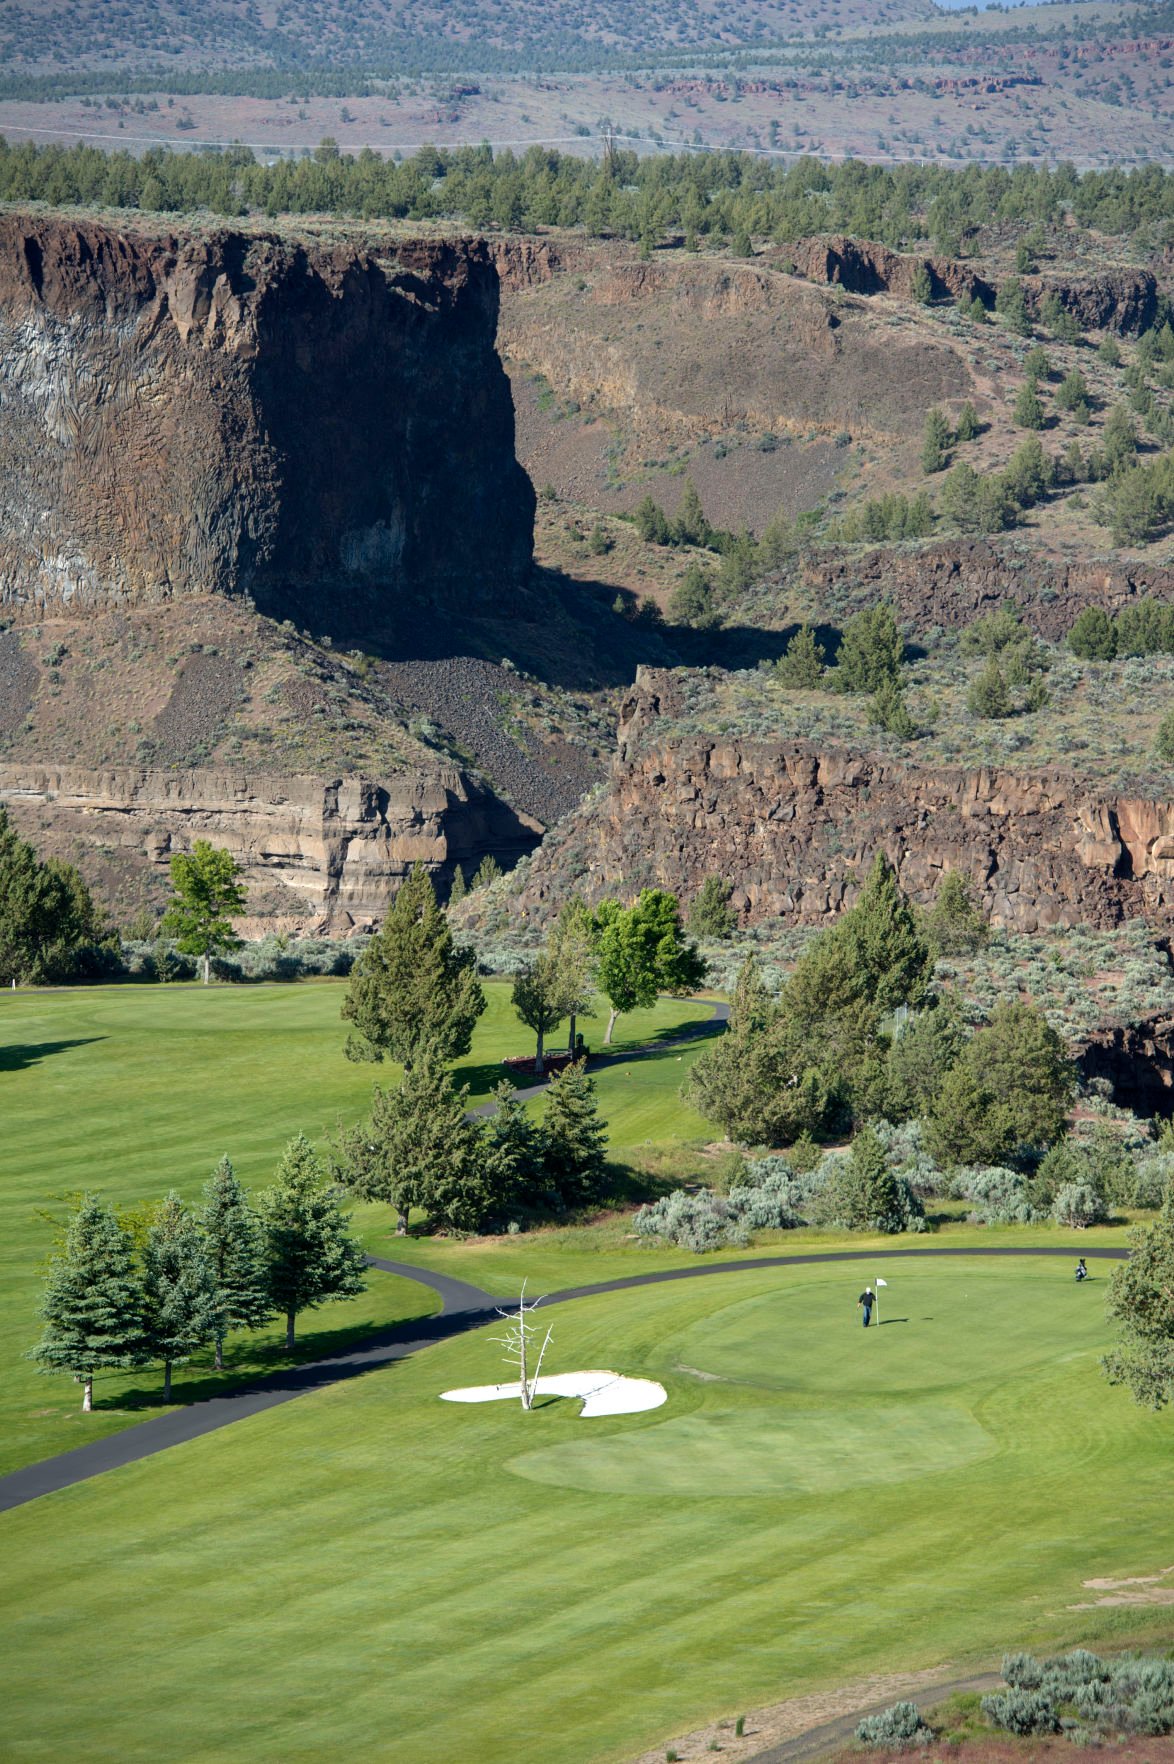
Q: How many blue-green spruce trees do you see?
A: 4